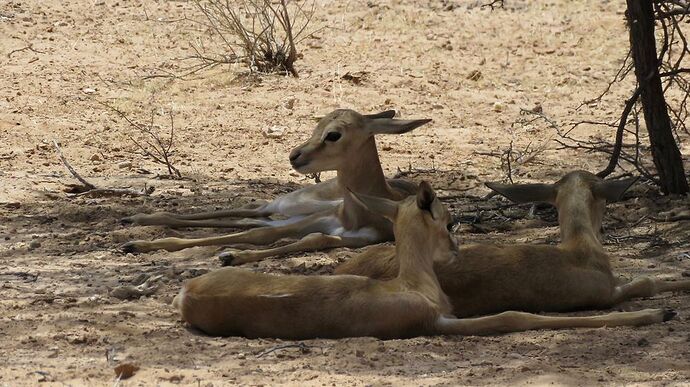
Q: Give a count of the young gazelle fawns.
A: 3